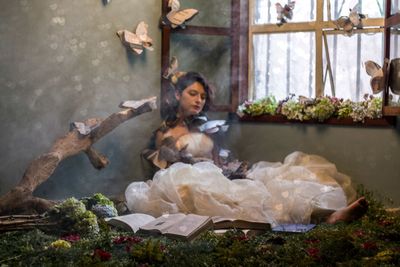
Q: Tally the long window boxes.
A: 1